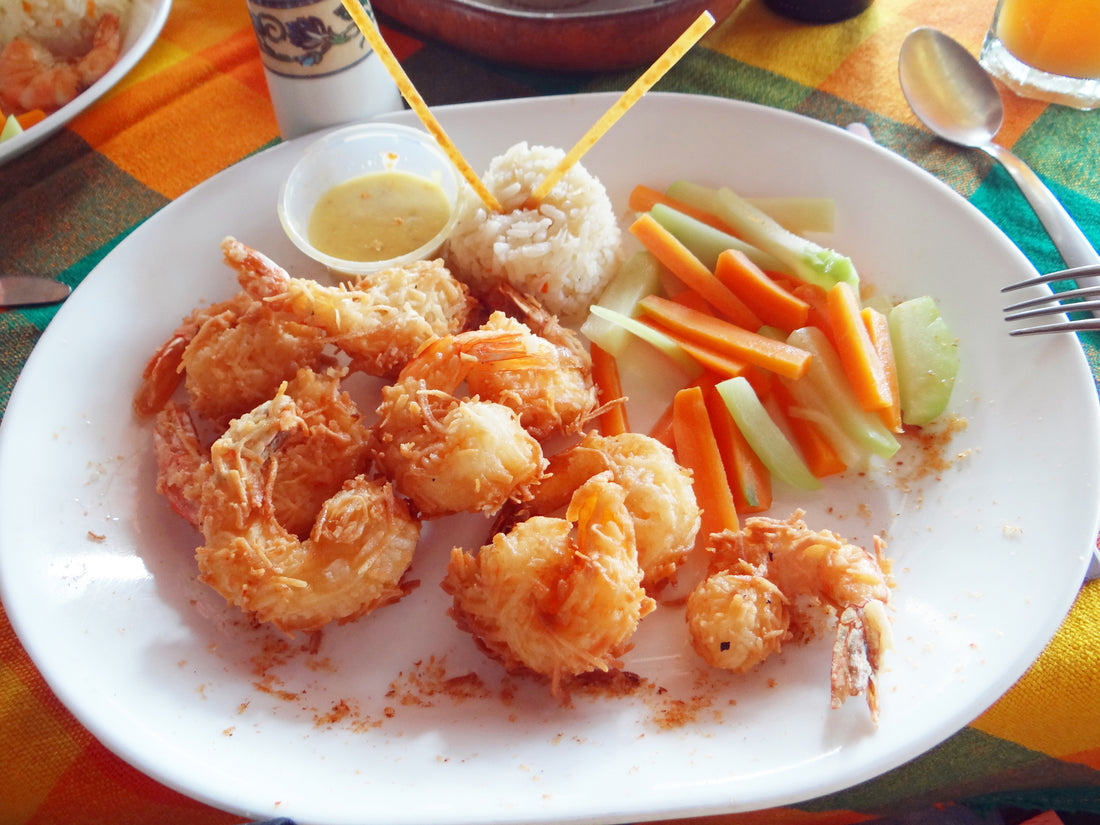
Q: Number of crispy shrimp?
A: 9